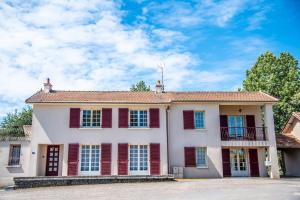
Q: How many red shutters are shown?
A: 14